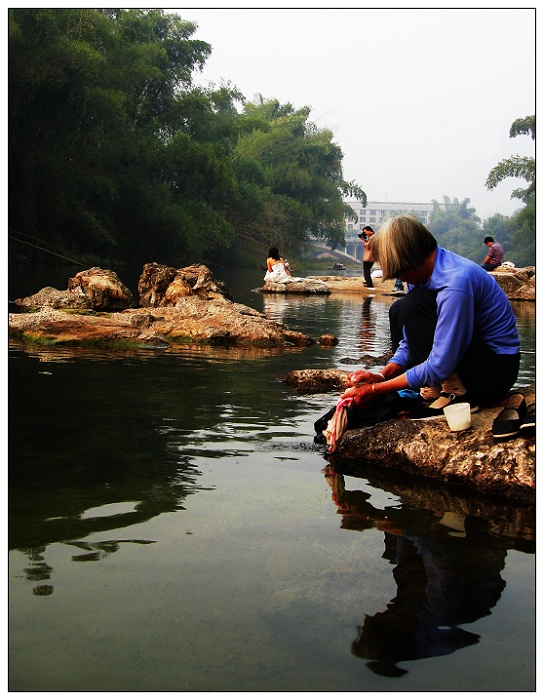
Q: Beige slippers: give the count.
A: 0